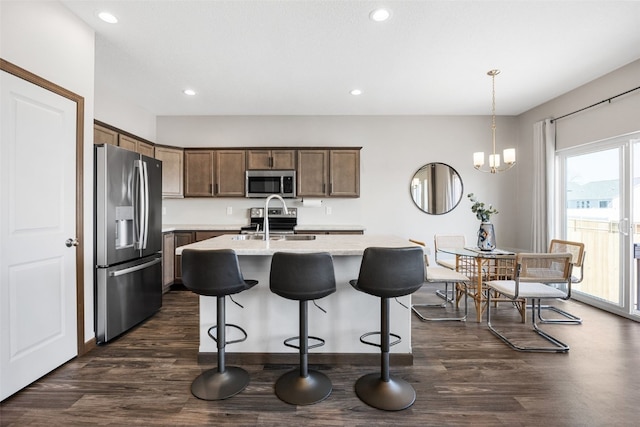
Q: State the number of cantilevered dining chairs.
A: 4